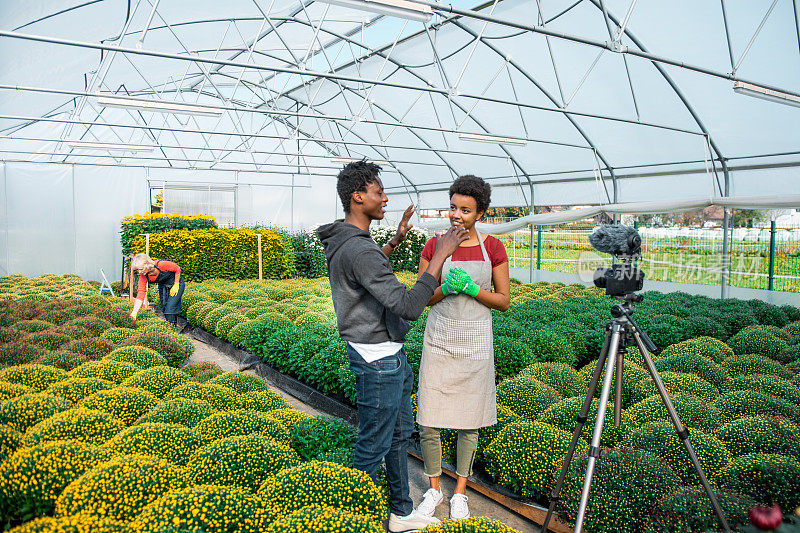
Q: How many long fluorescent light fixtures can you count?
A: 6